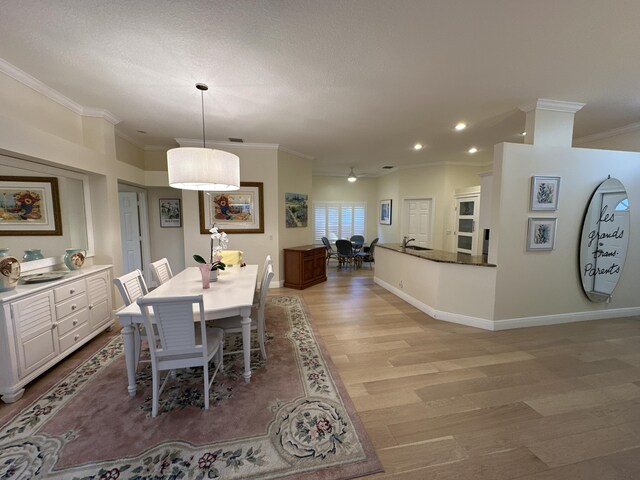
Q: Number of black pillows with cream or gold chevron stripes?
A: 0